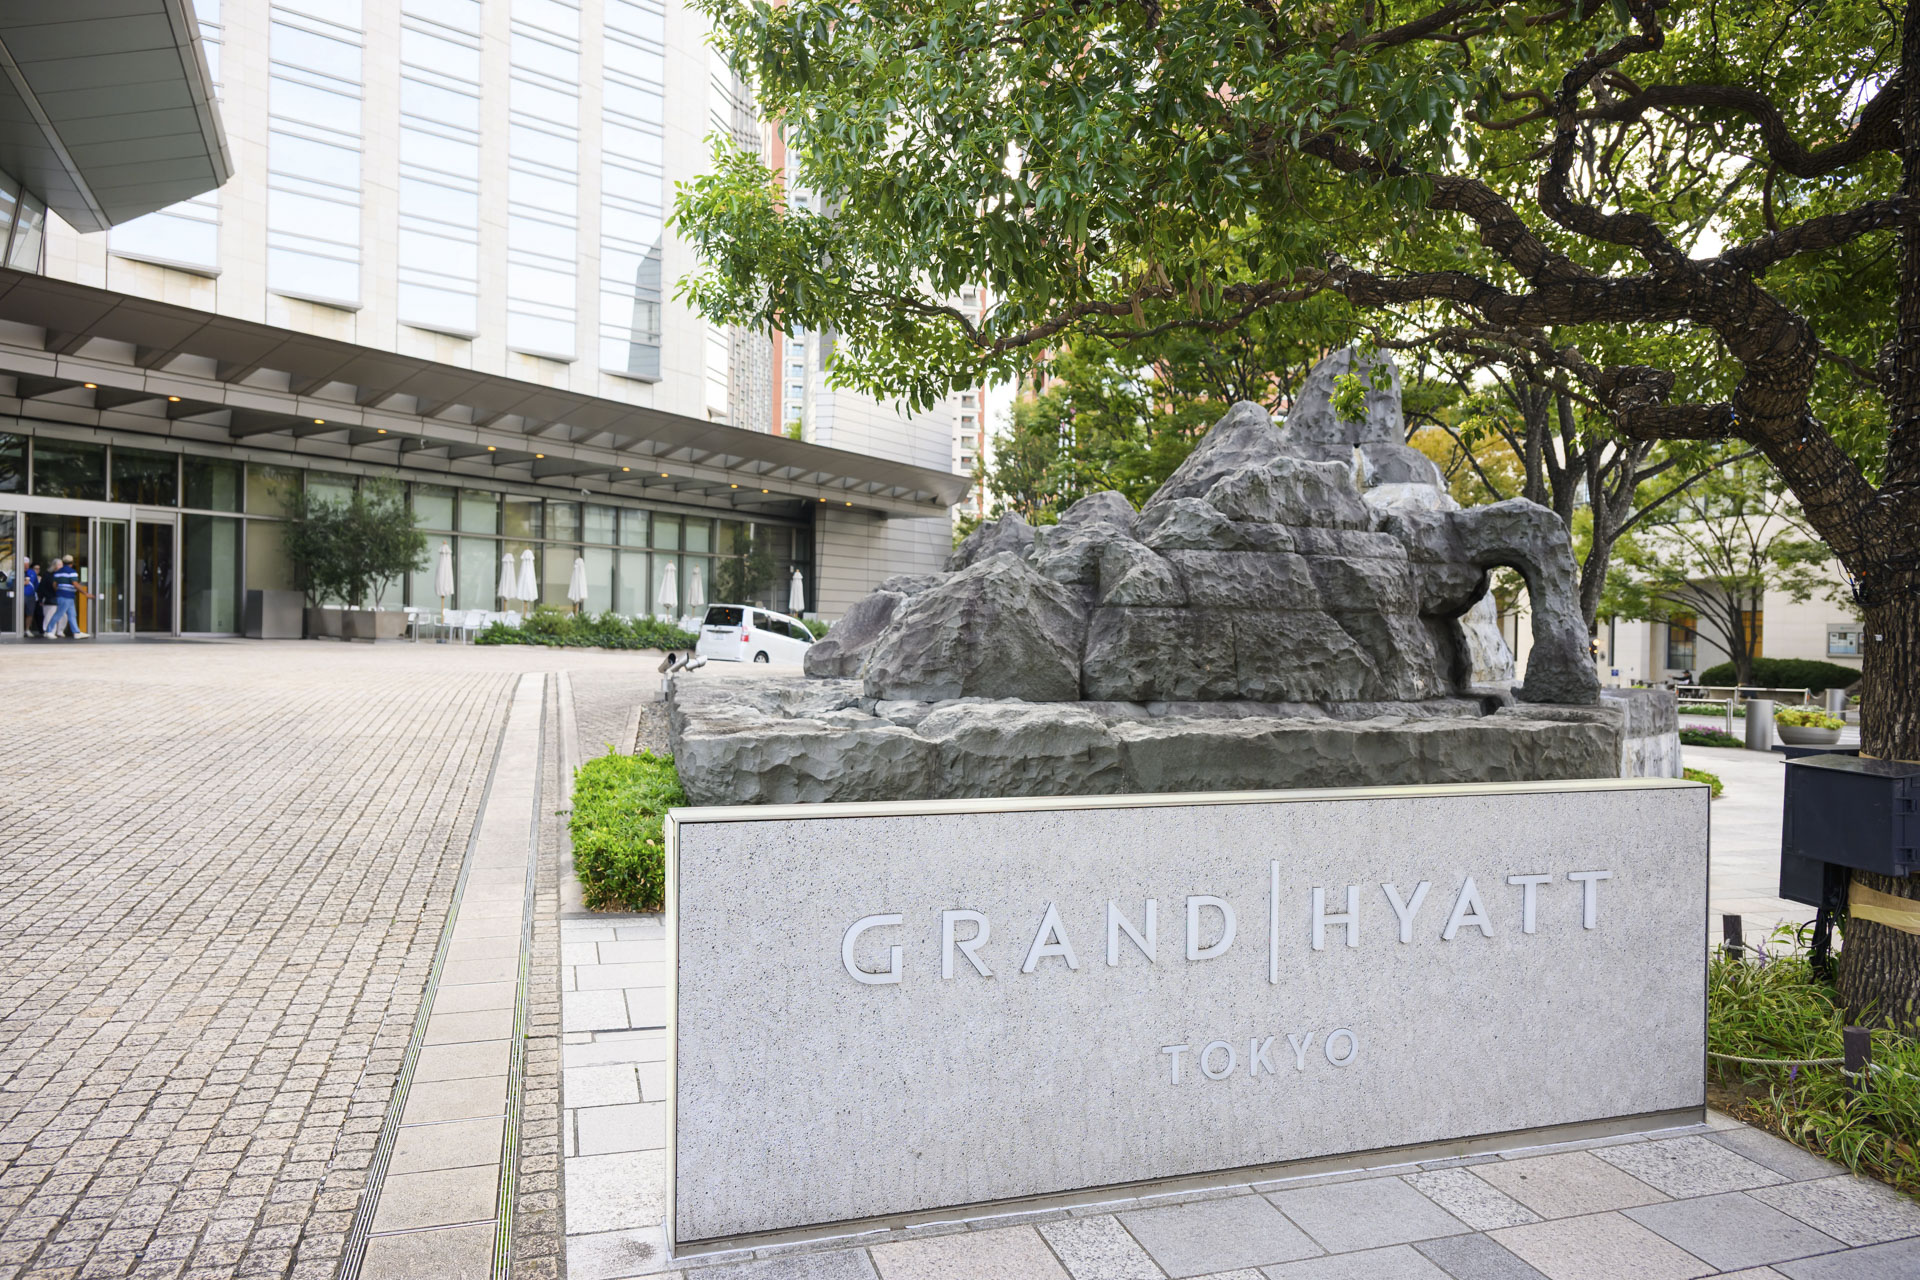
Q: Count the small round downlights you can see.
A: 12